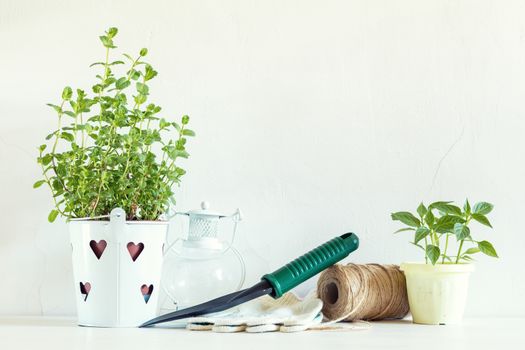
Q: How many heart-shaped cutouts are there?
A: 4